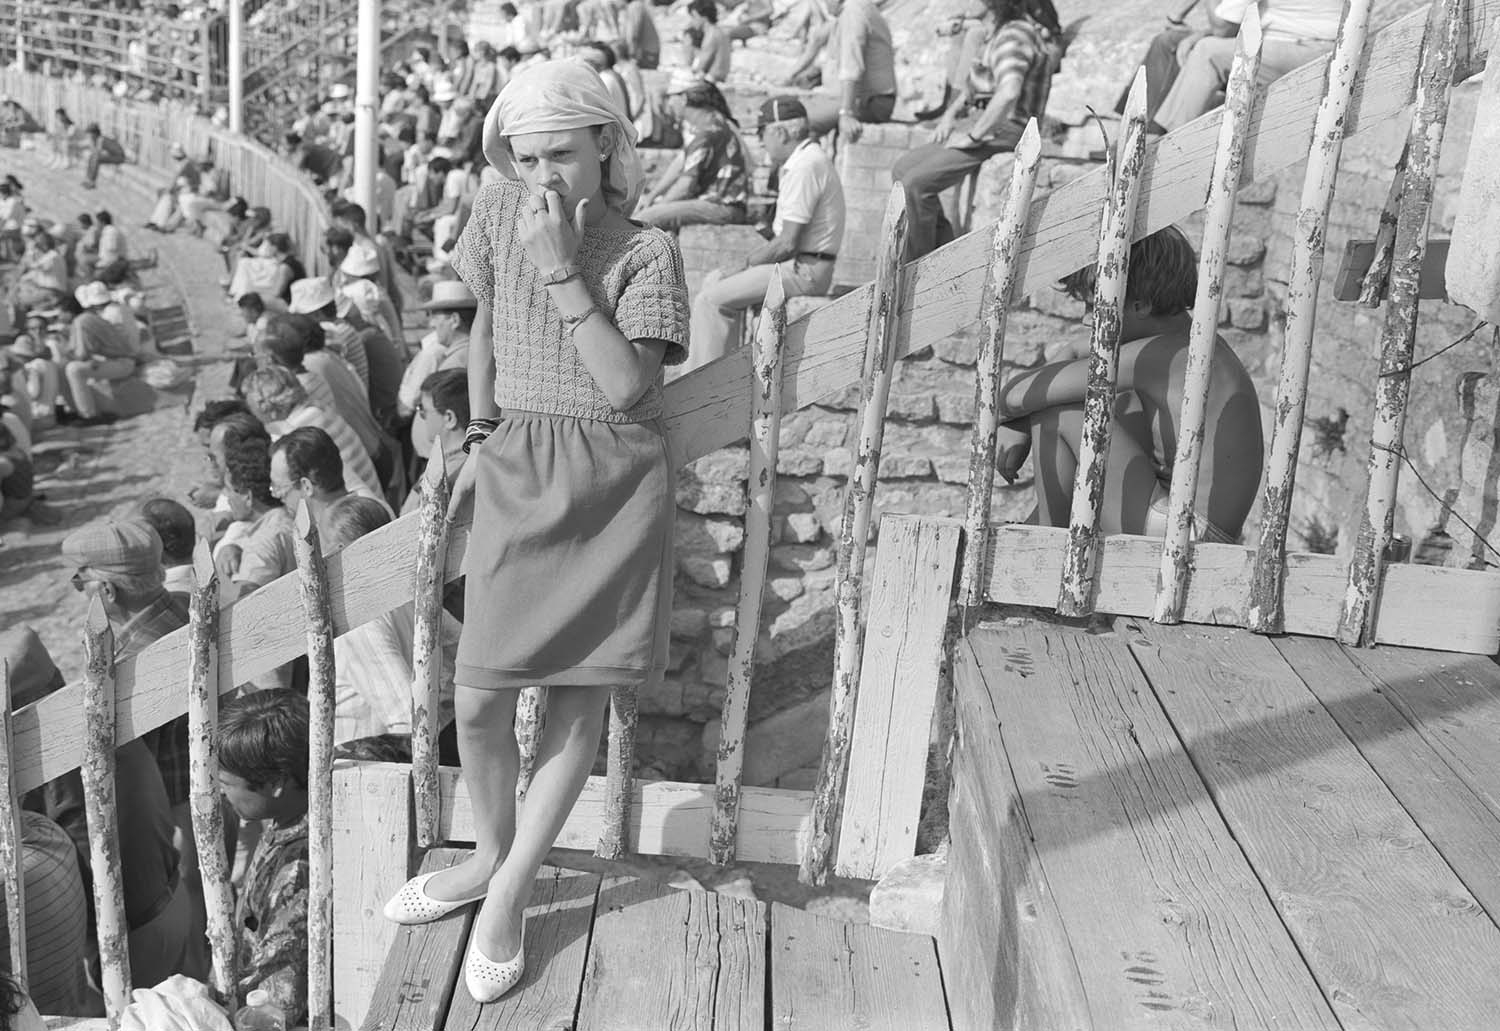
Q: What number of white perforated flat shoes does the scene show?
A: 2